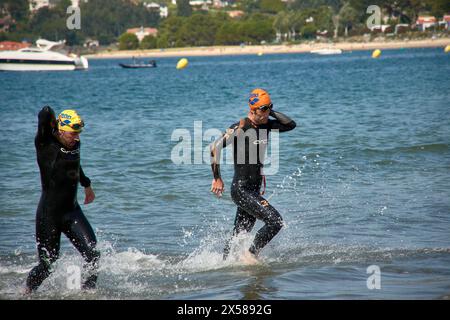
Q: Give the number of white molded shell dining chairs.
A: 0